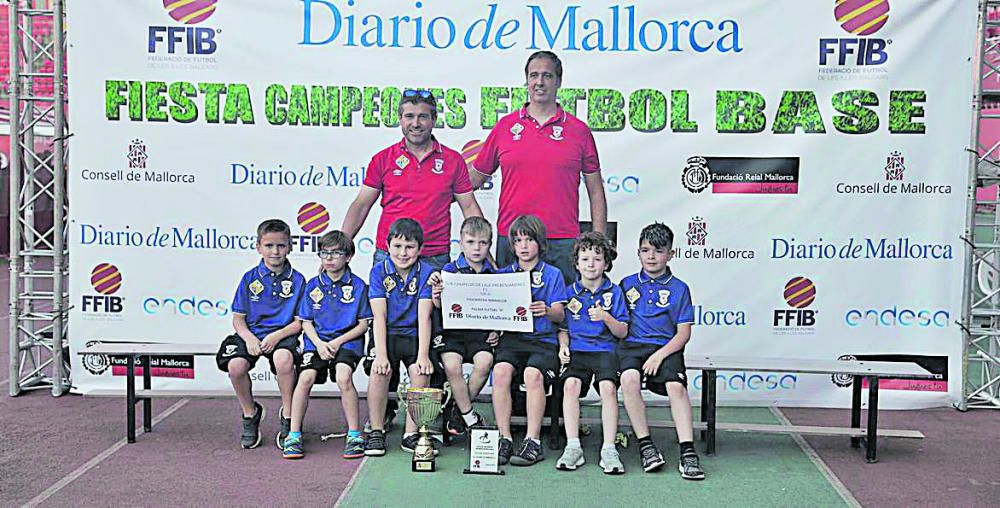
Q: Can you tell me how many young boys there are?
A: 7